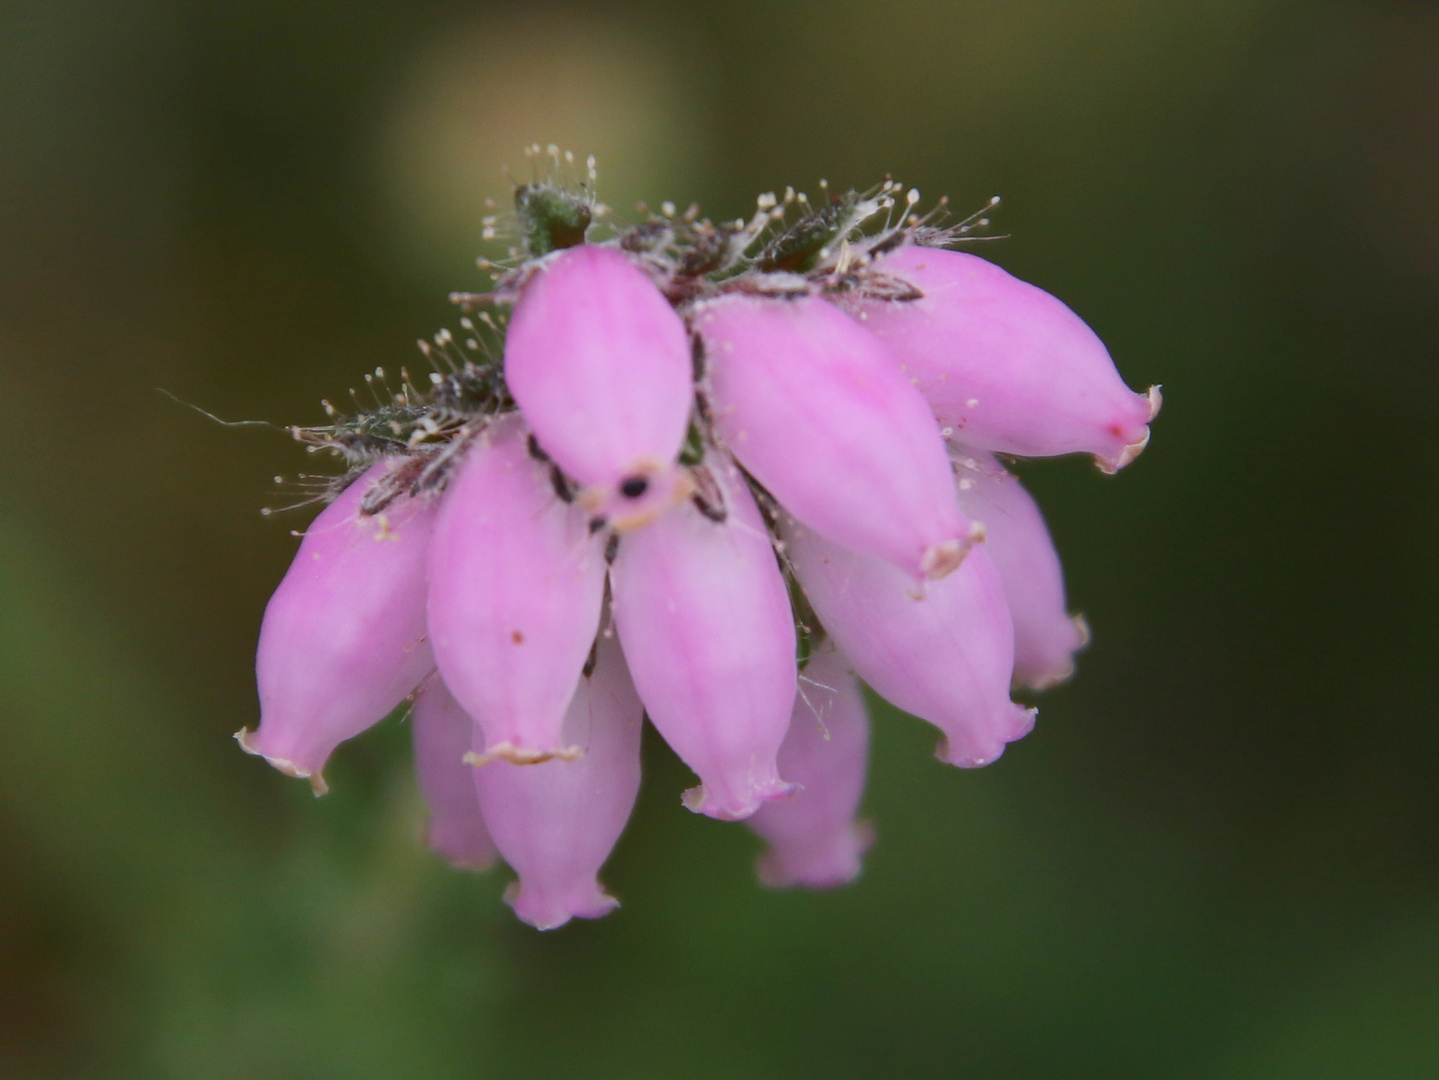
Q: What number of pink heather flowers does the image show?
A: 11